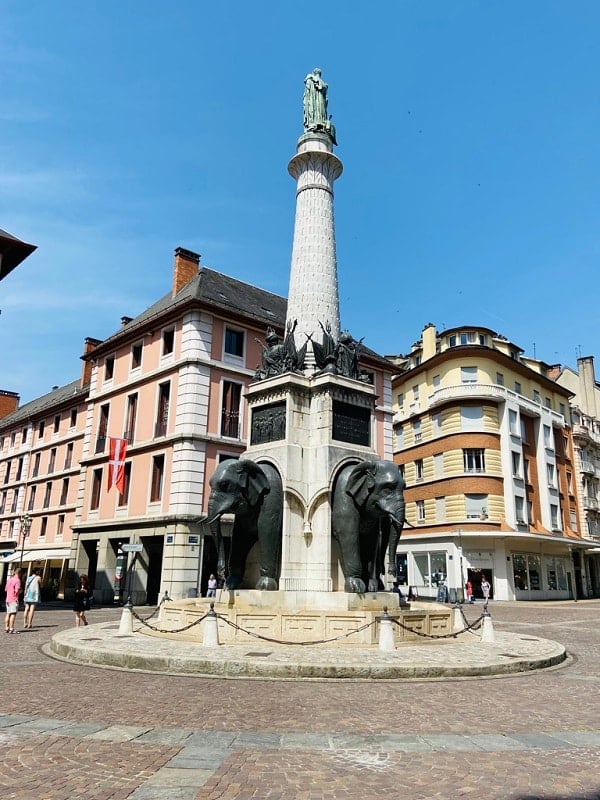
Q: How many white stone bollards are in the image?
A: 6